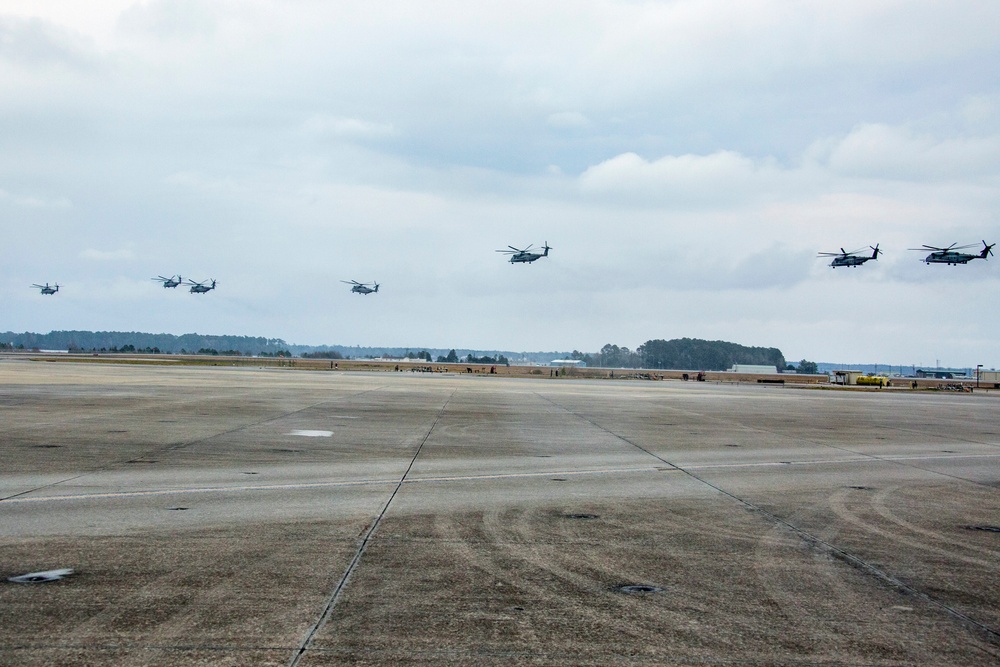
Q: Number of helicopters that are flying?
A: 7